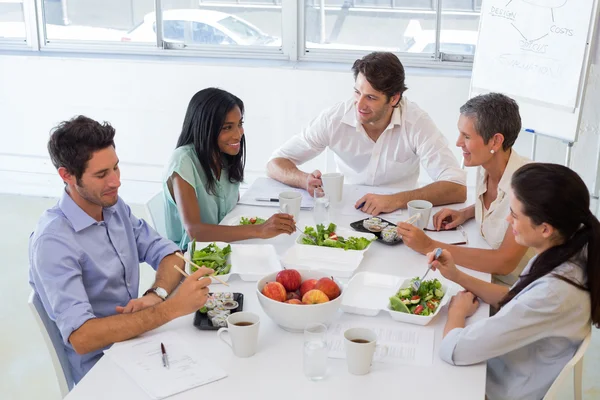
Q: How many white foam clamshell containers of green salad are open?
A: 3